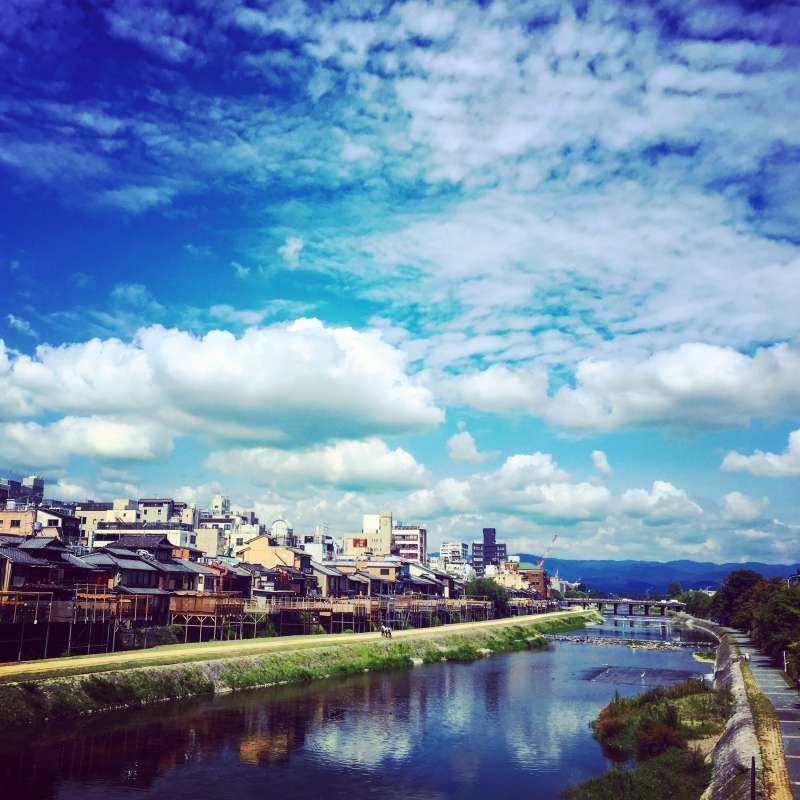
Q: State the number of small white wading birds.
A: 1